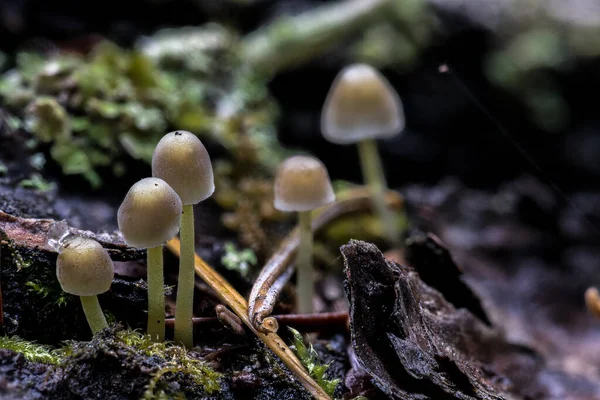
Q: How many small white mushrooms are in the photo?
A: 5